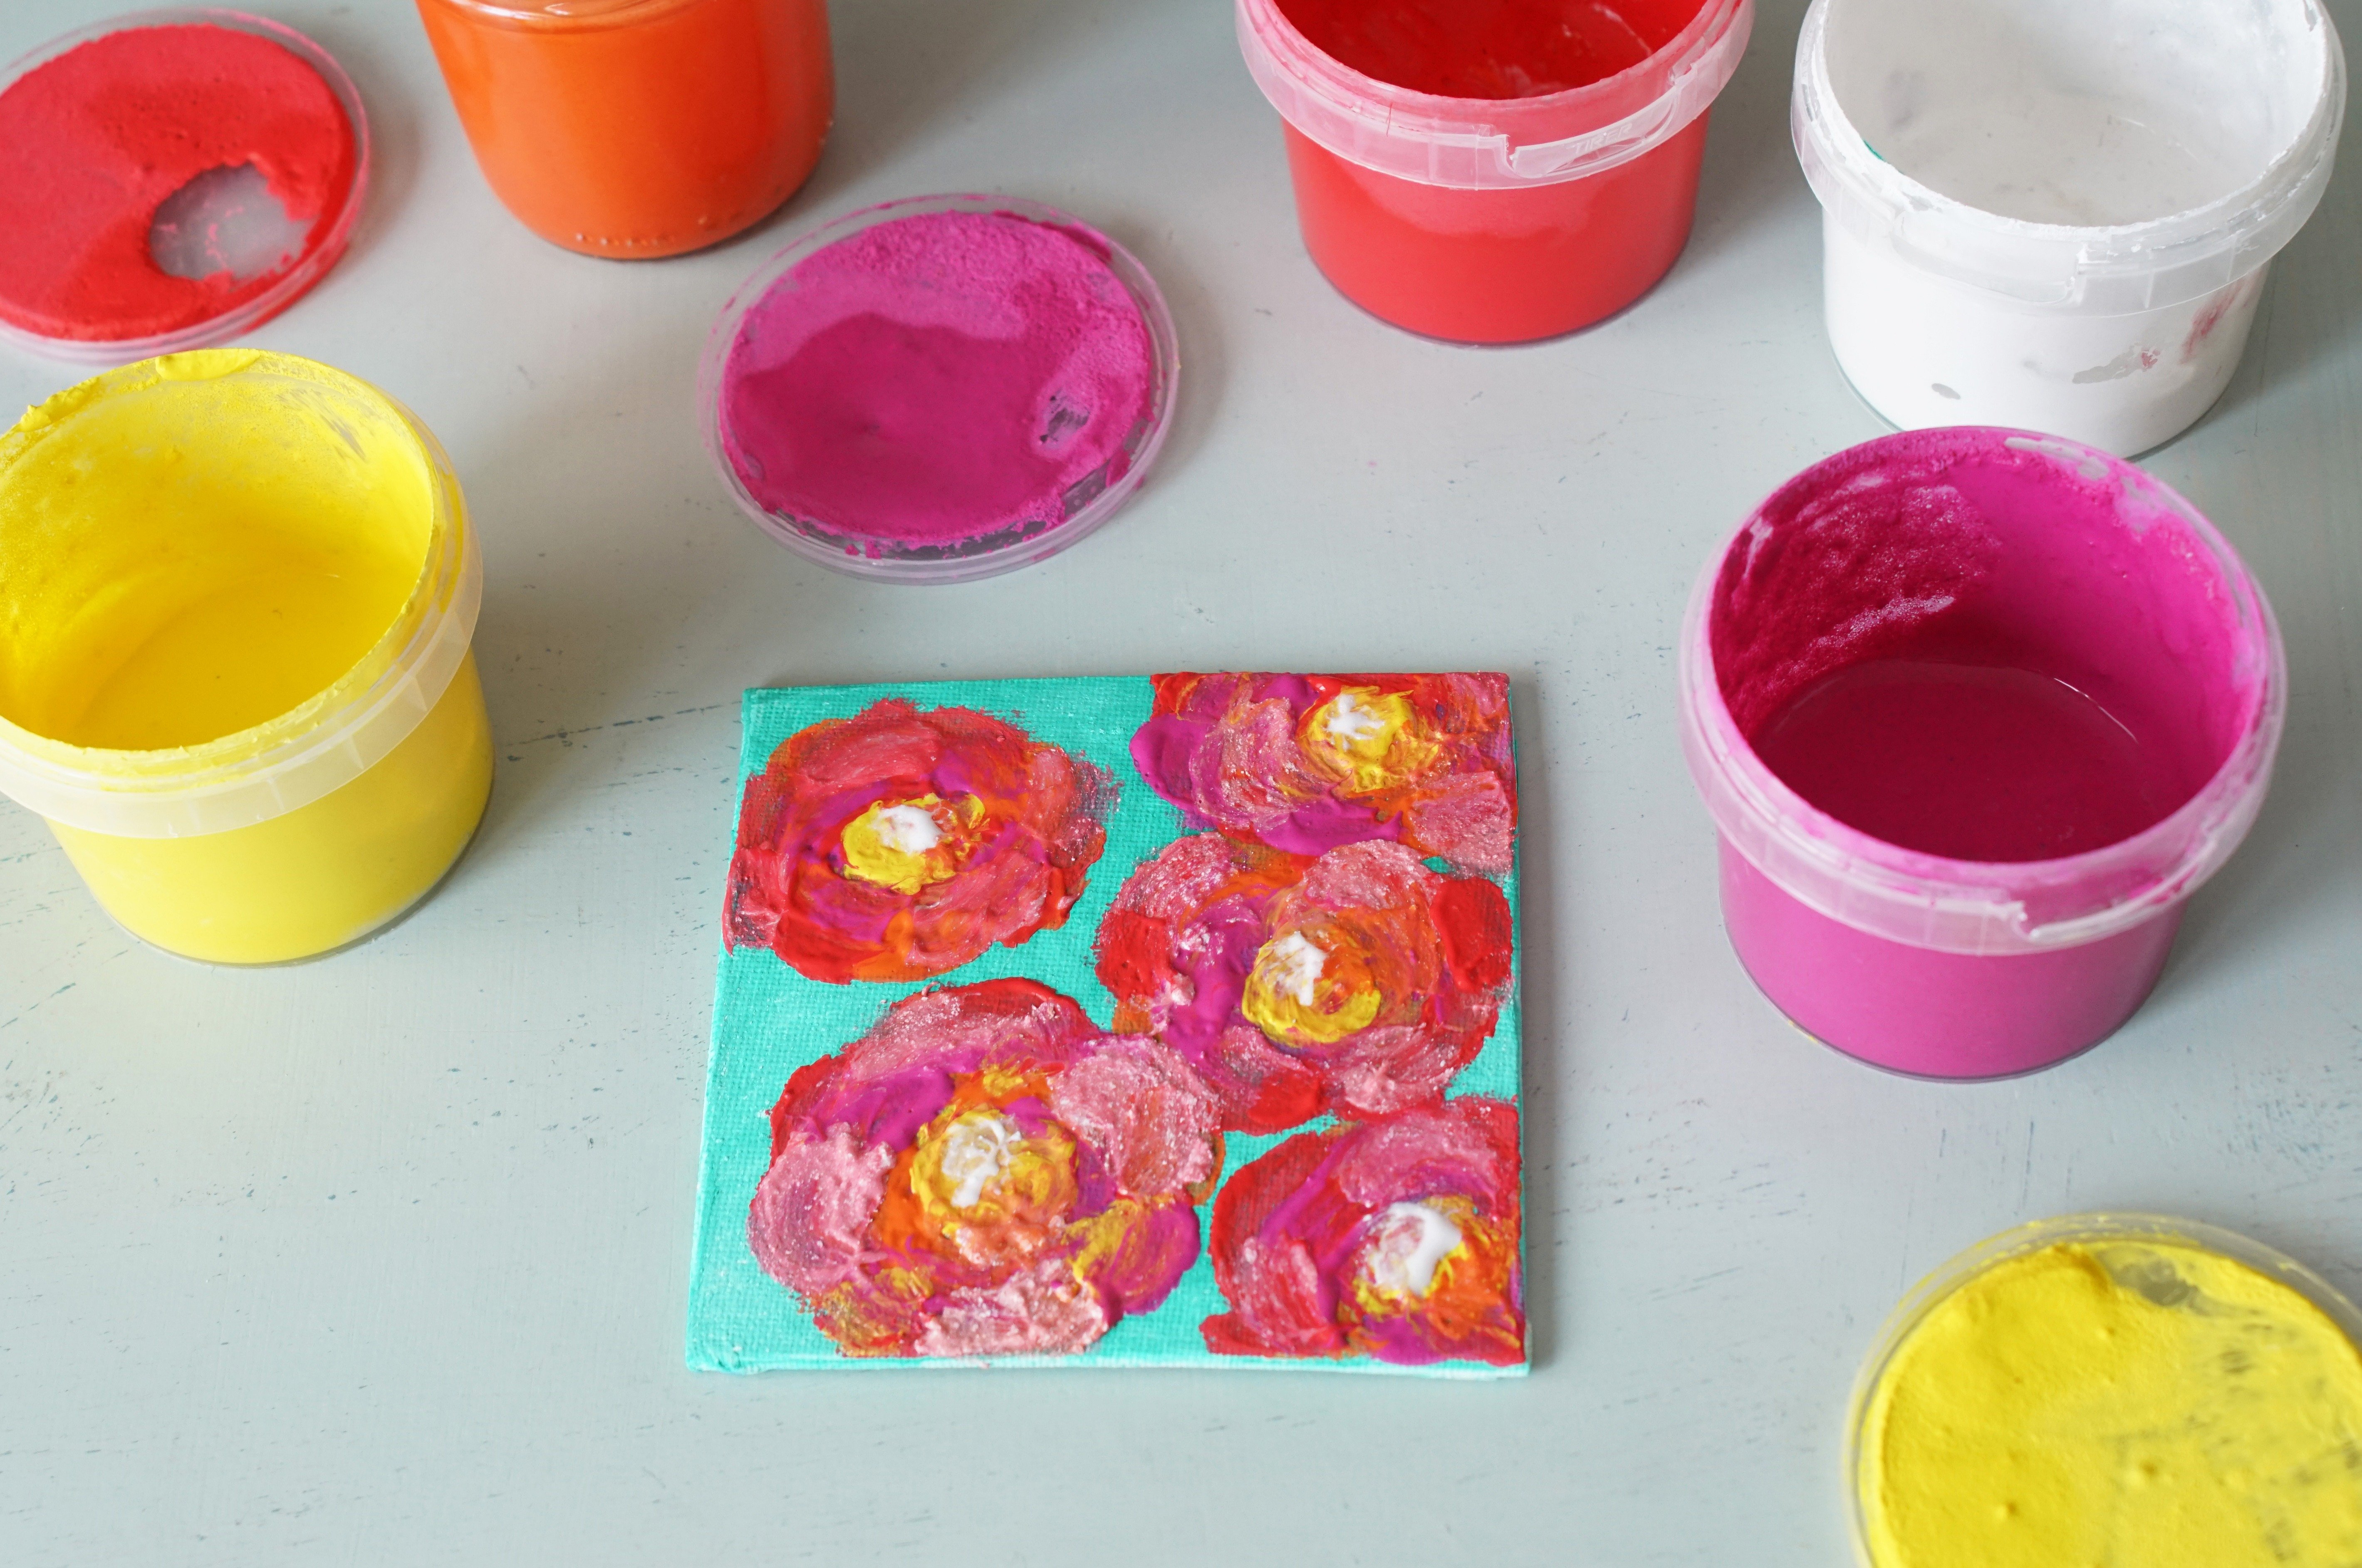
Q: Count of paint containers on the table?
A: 5